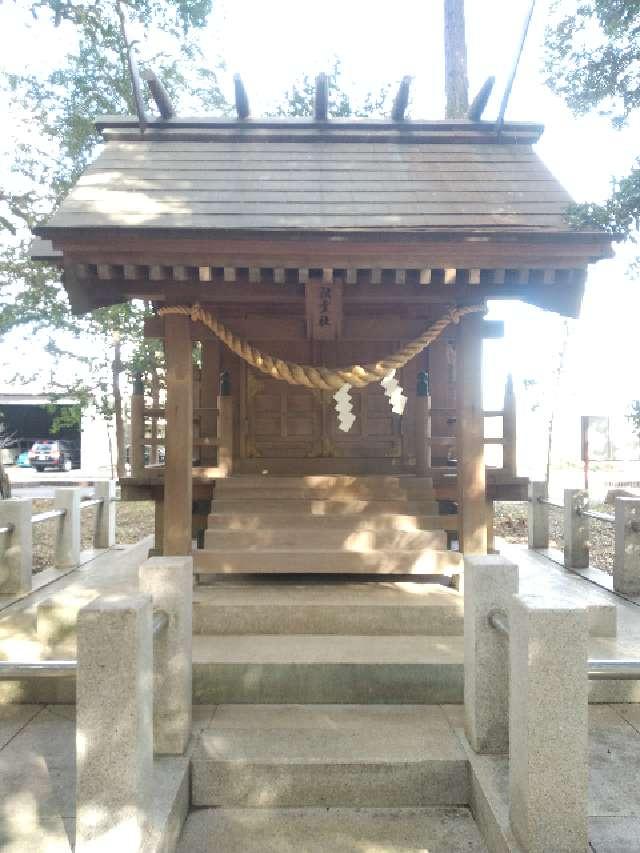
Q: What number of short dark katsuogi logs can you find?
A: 5